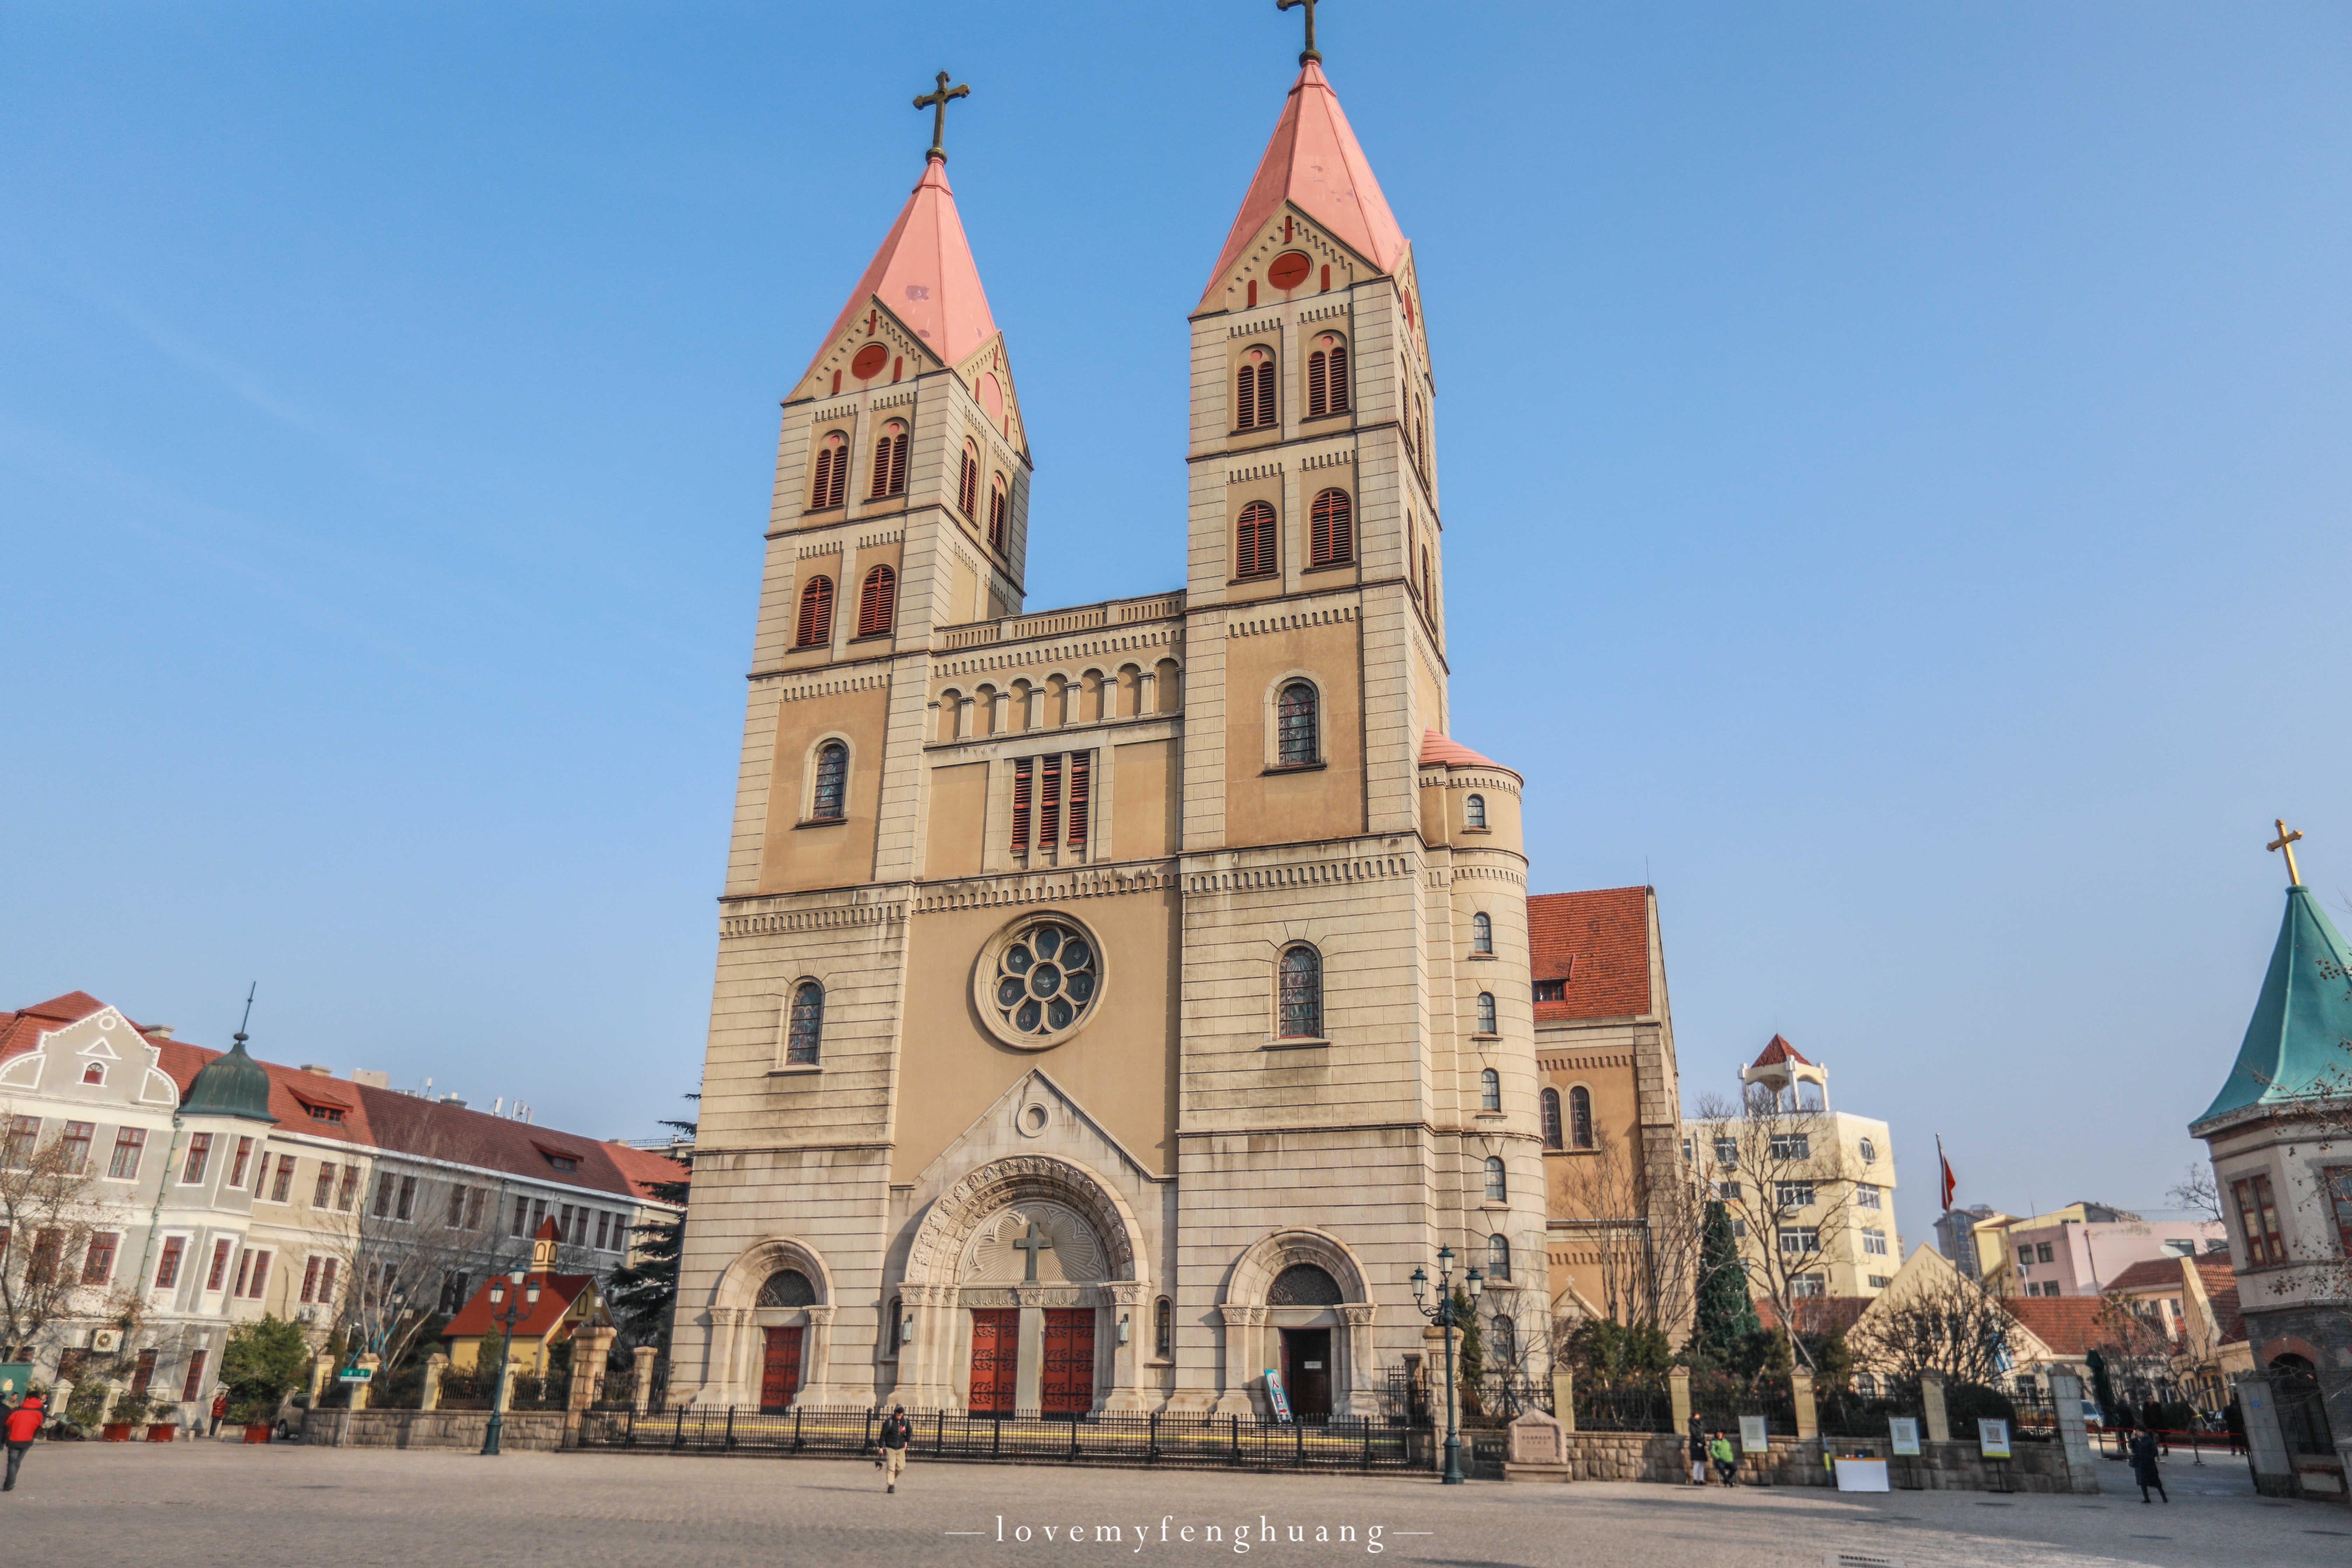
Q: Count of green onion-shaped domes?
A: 1